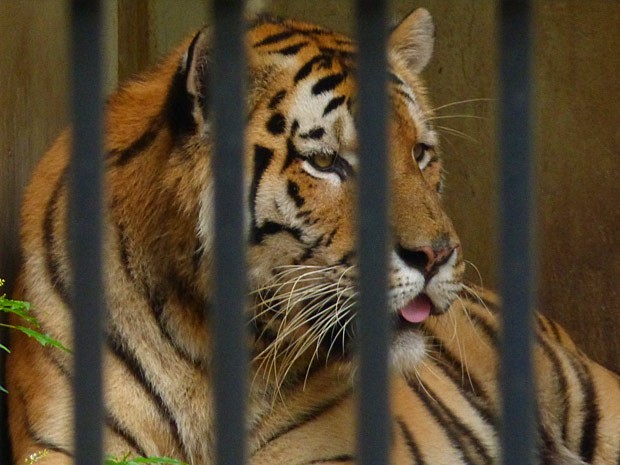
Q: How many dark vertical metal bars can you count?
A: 4